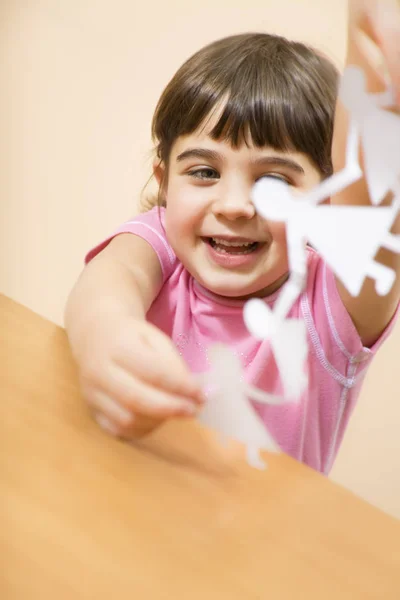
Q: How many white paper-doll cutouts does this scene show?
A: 4